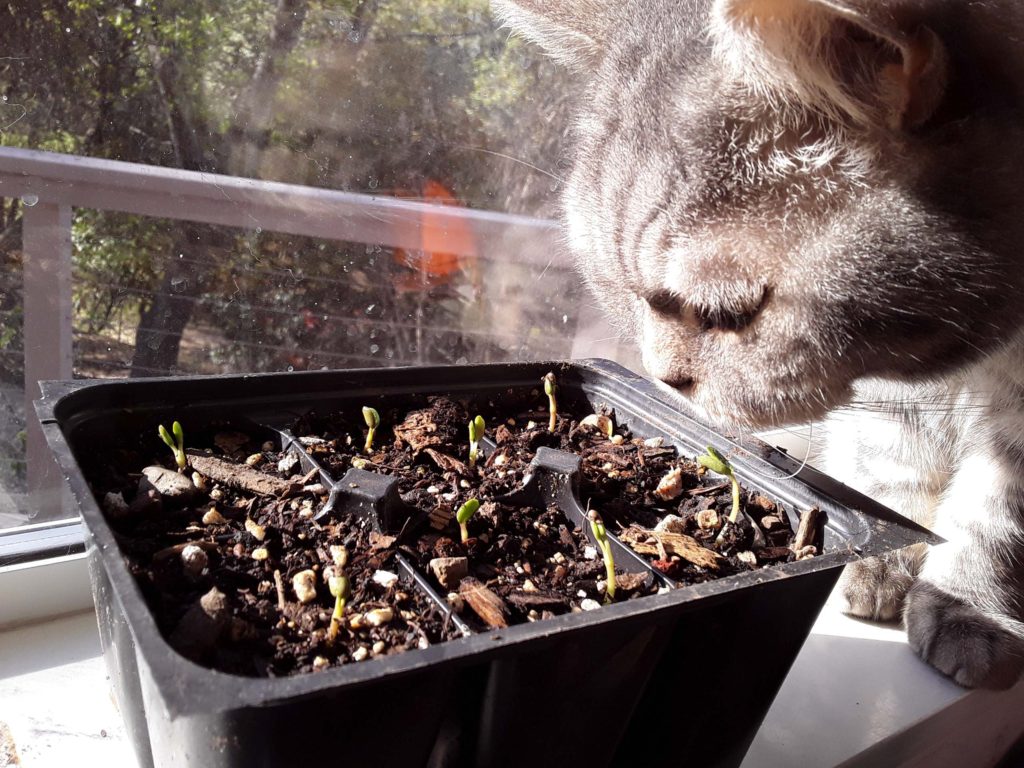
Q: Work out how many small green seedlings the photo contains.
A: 8